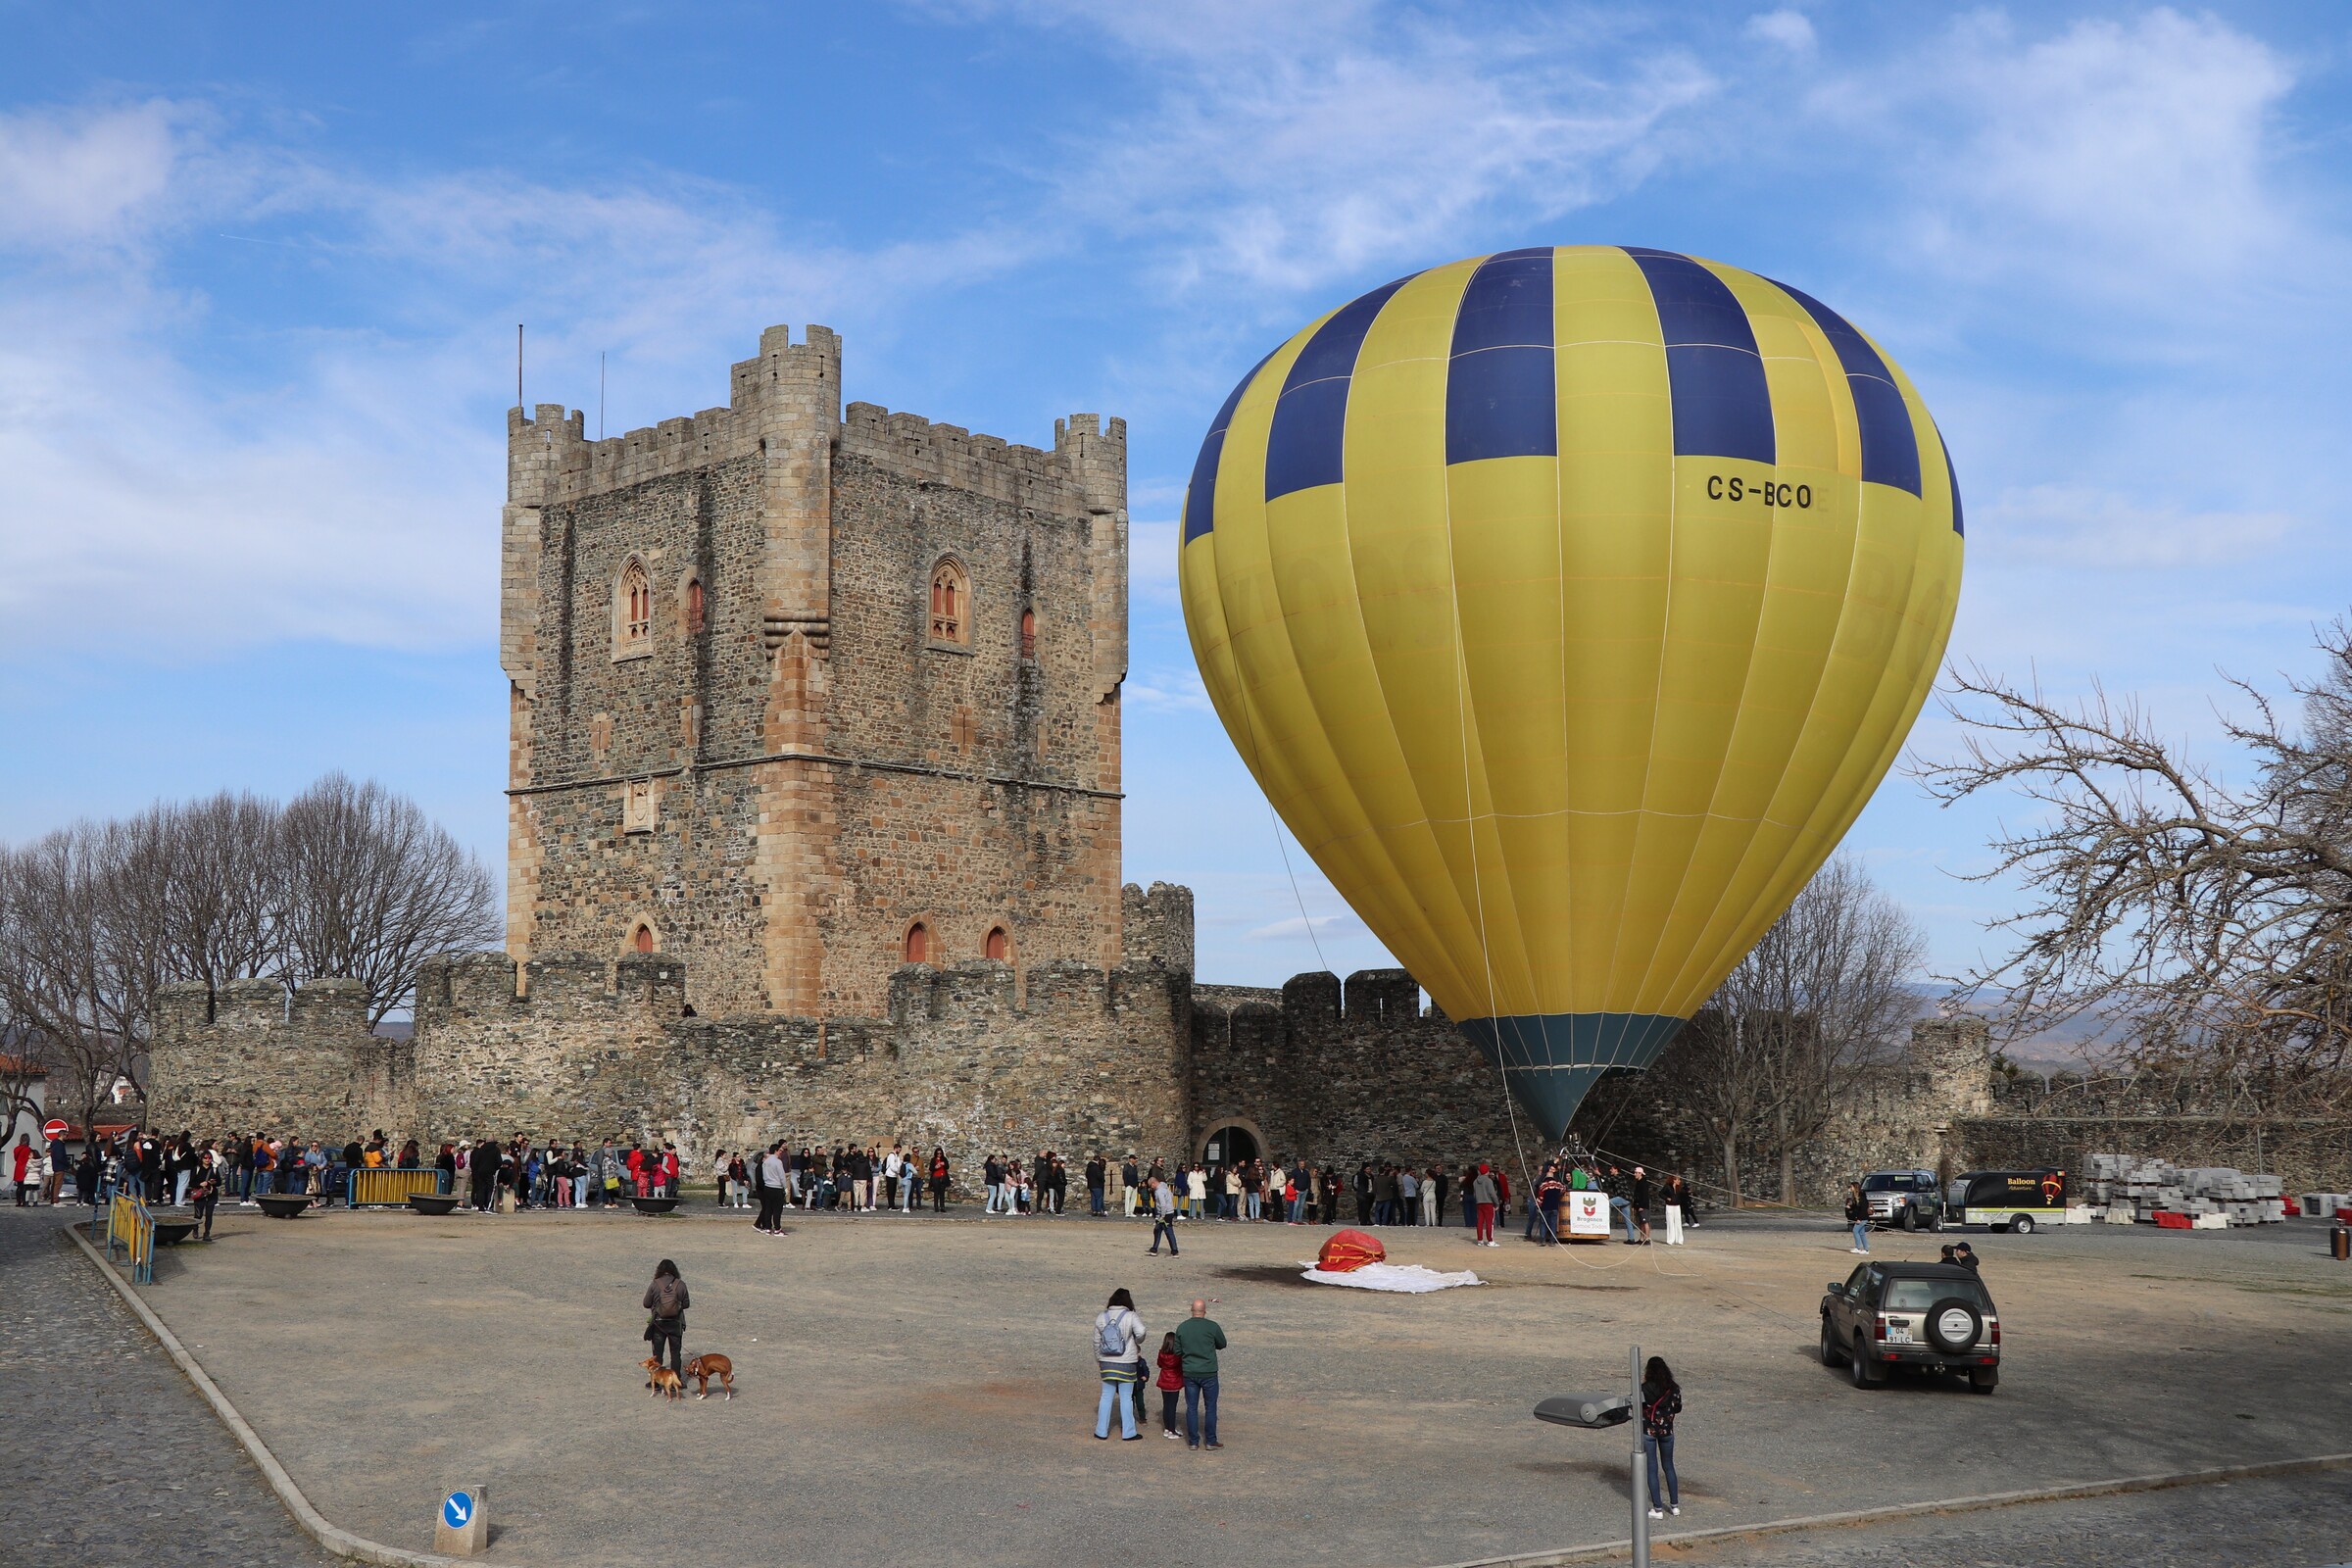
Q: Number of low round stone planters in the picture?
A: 4